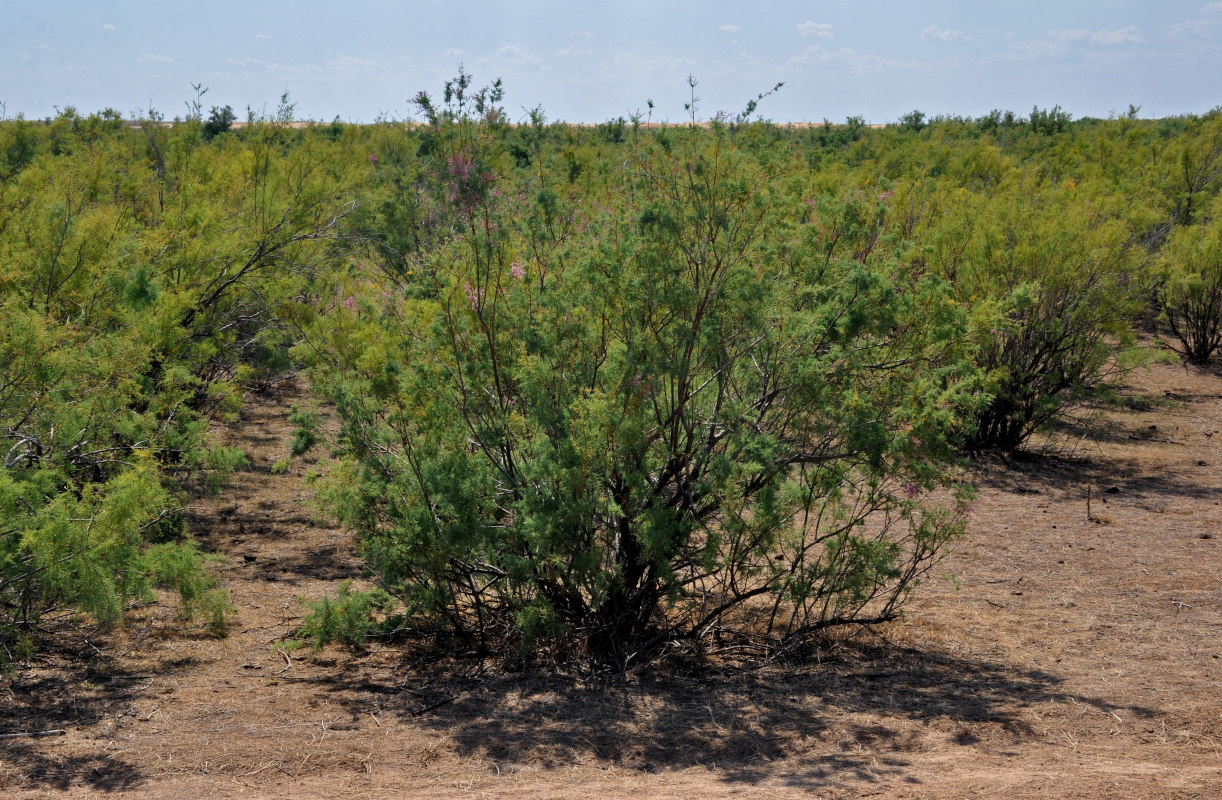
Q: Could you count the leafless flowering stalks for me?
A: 0